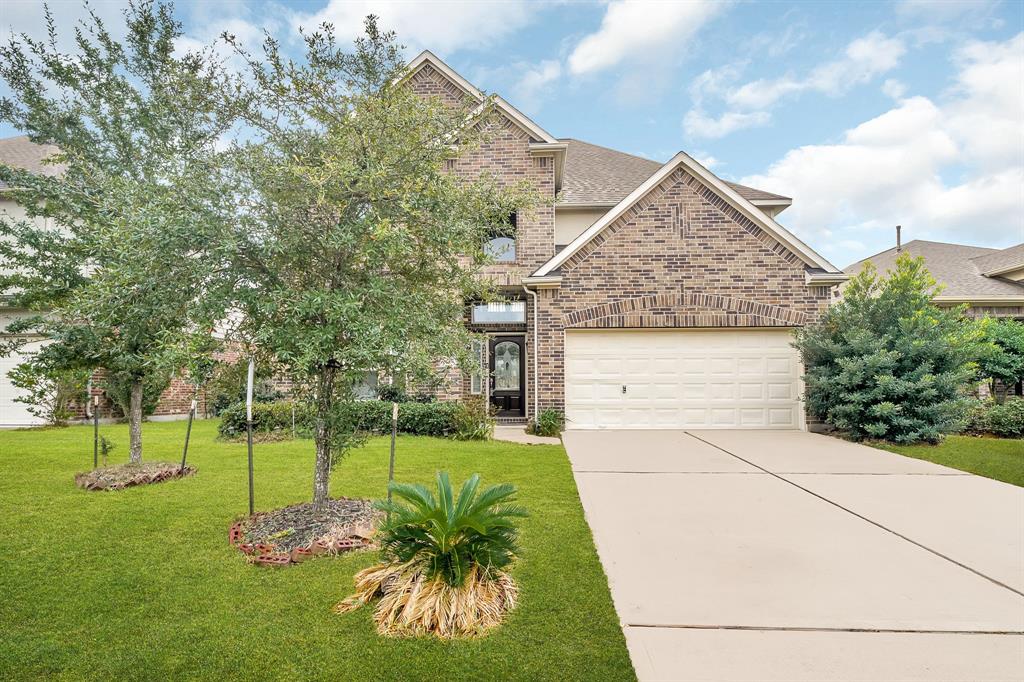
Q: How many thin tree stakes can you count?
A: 4